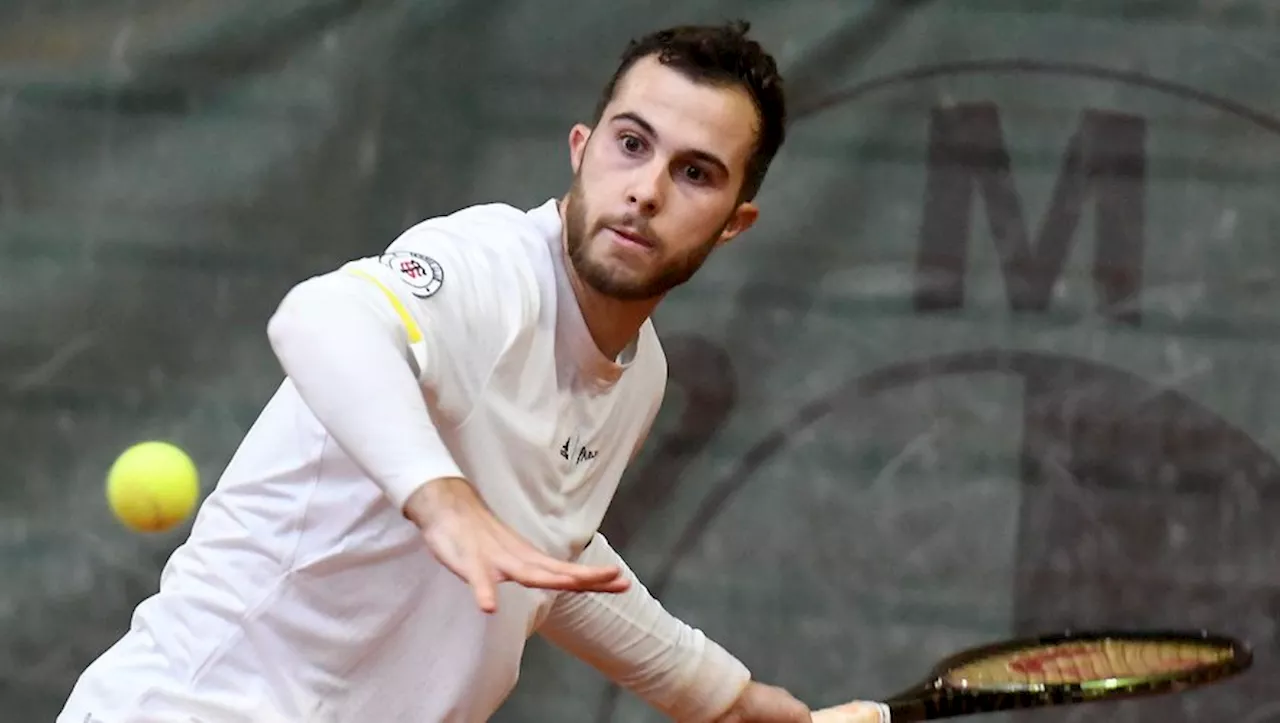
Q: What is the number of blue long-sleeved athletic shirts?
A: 0